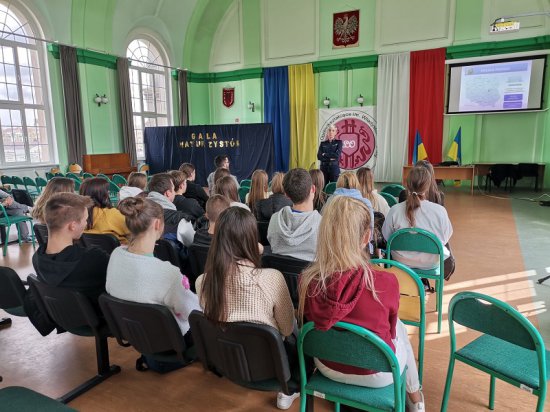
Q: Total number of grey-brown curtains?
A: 3